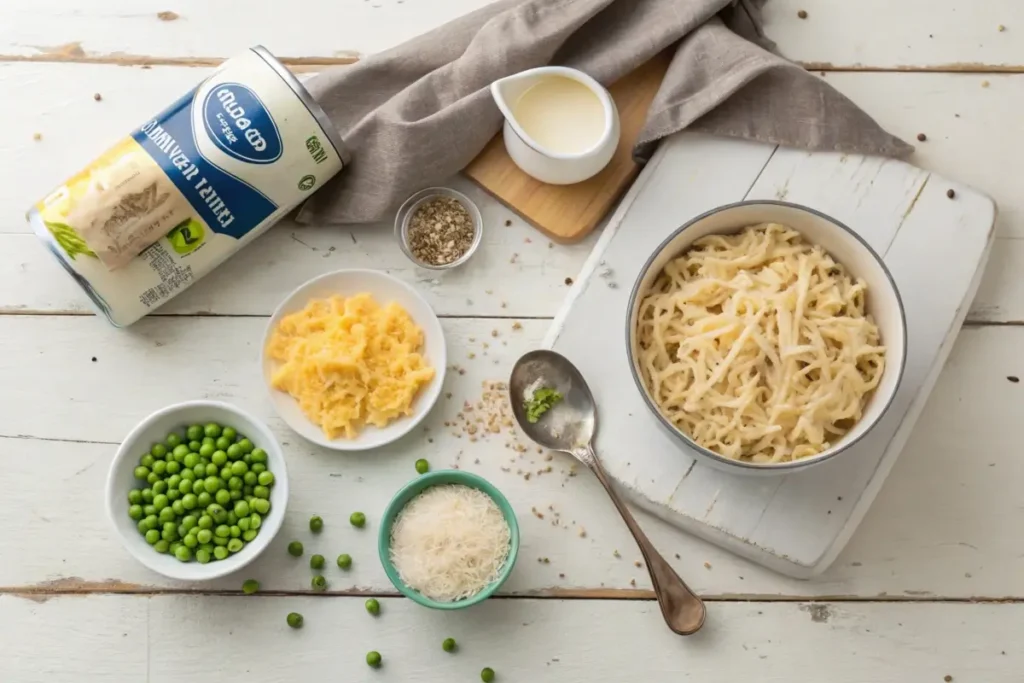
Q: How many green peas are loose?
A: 13